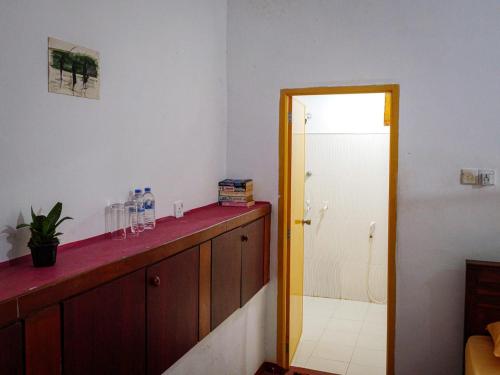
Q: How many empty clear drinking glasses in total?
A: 2